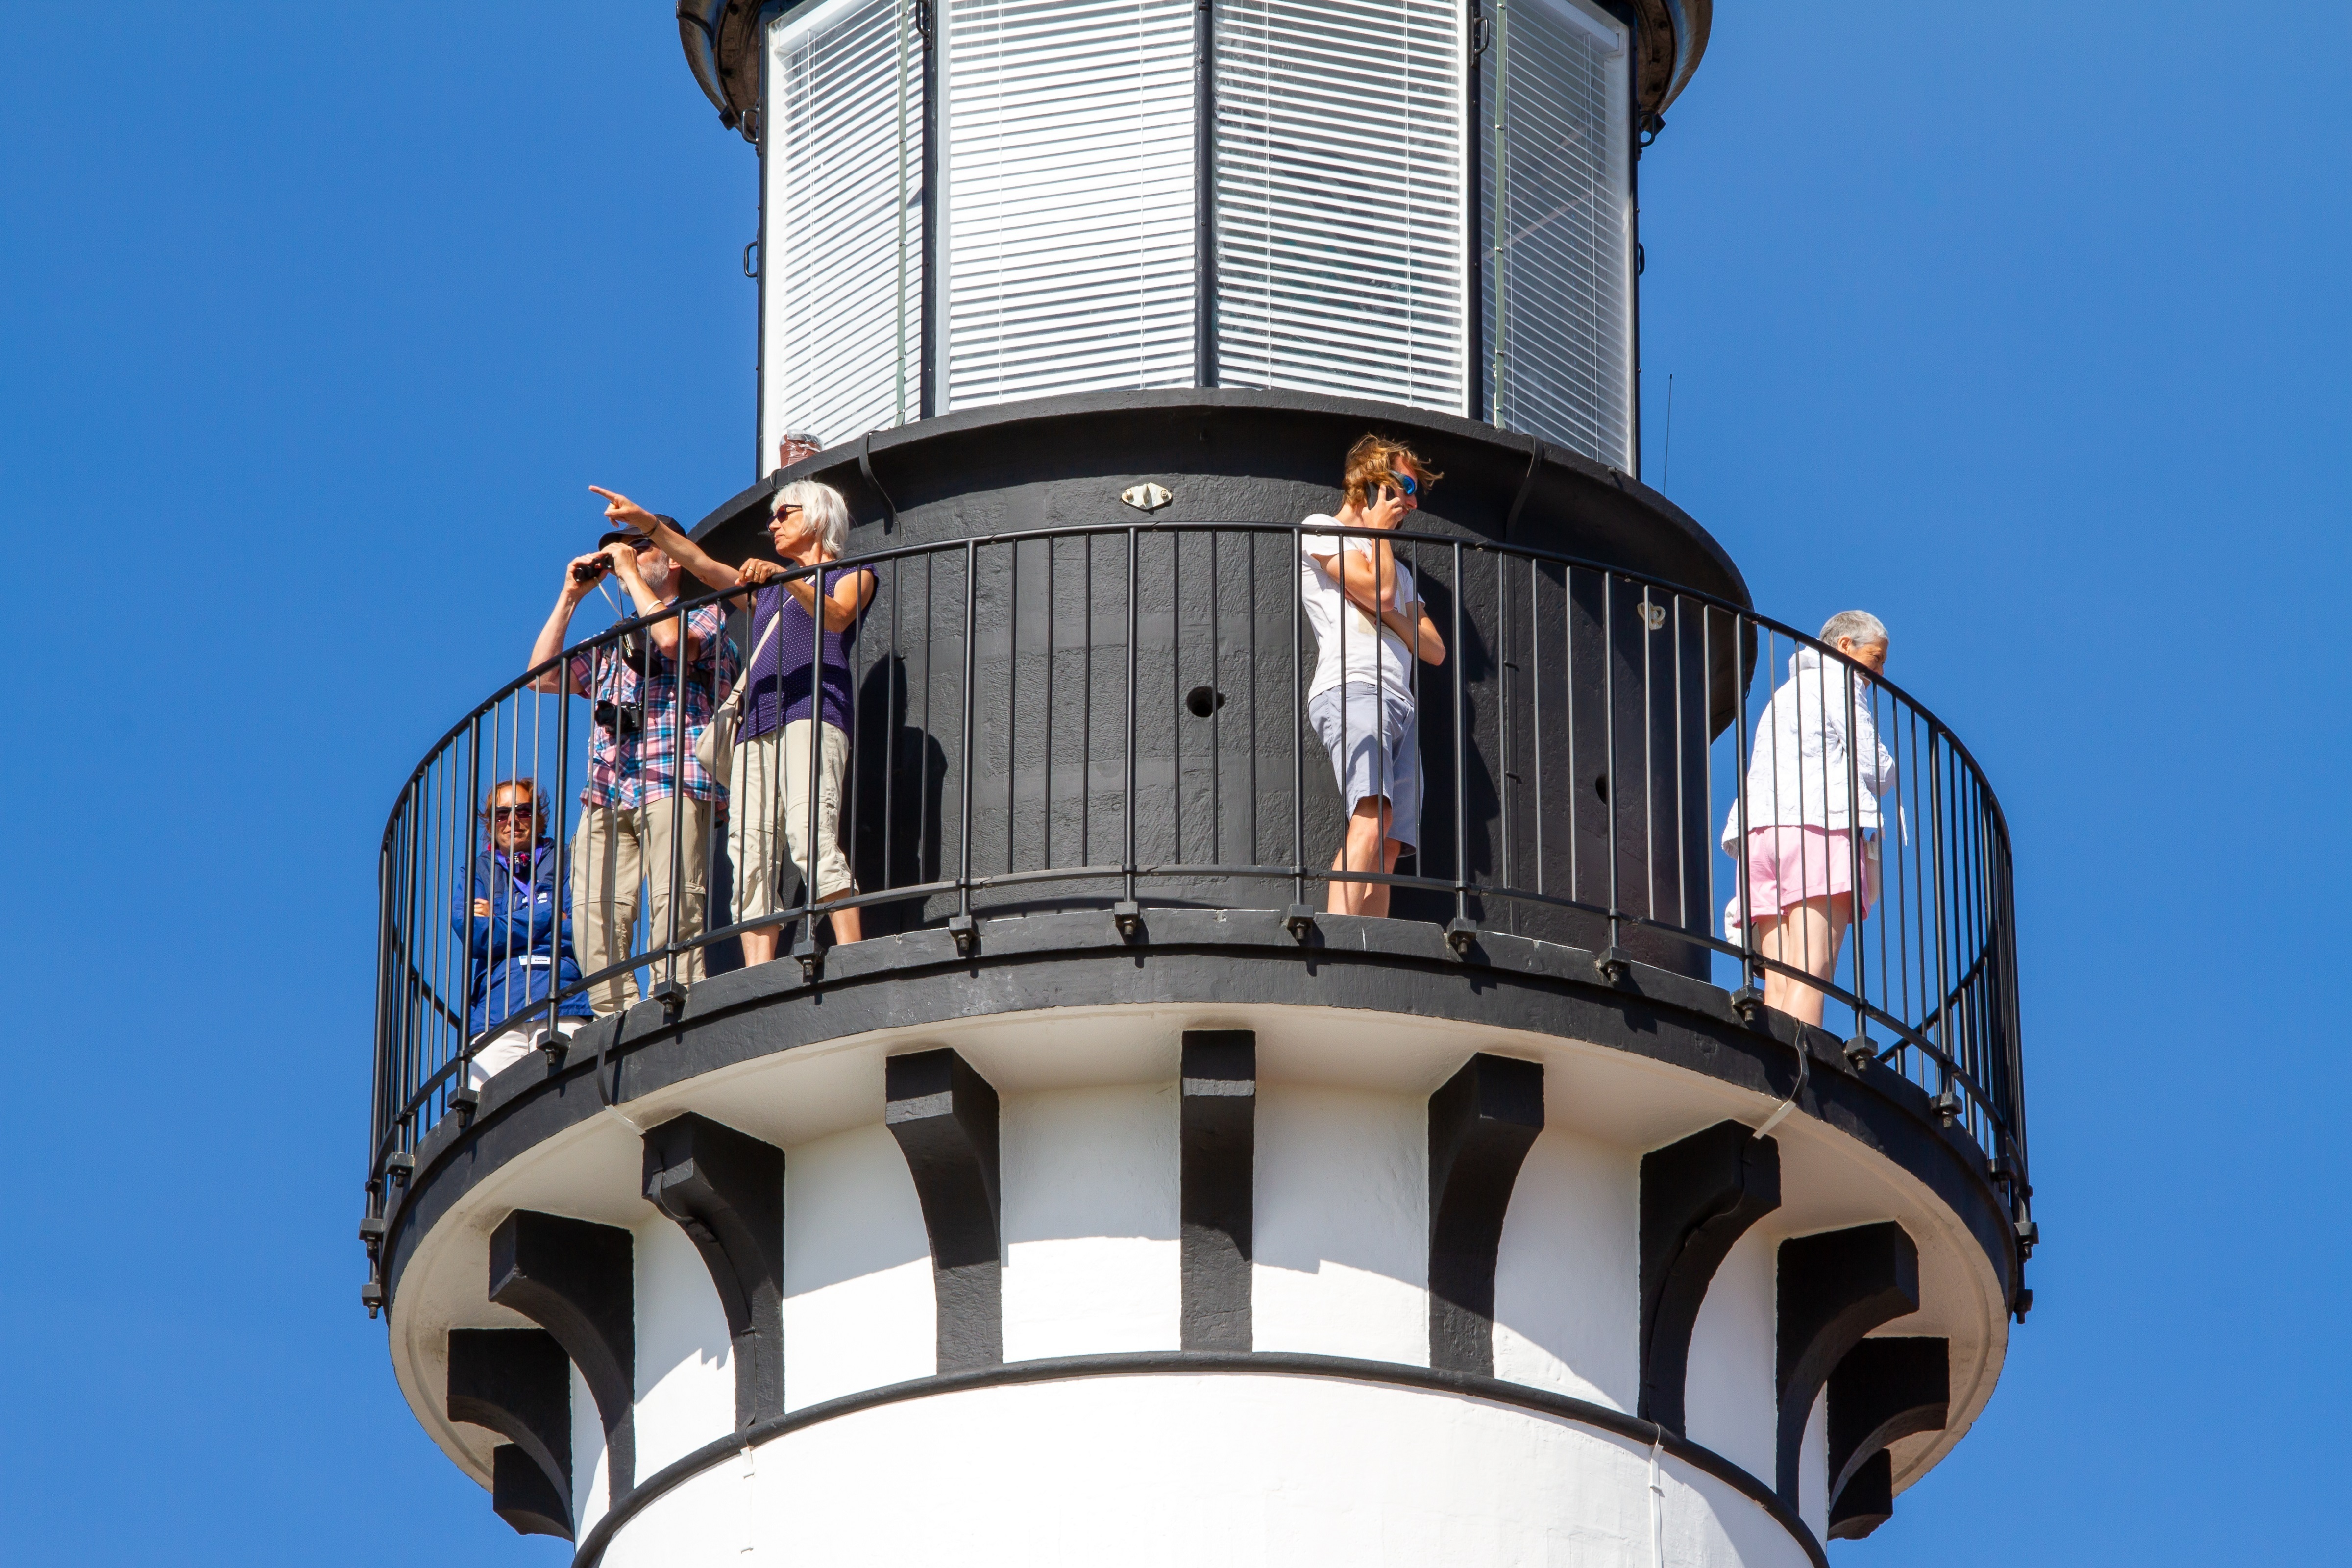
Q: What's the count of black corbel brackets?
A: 11